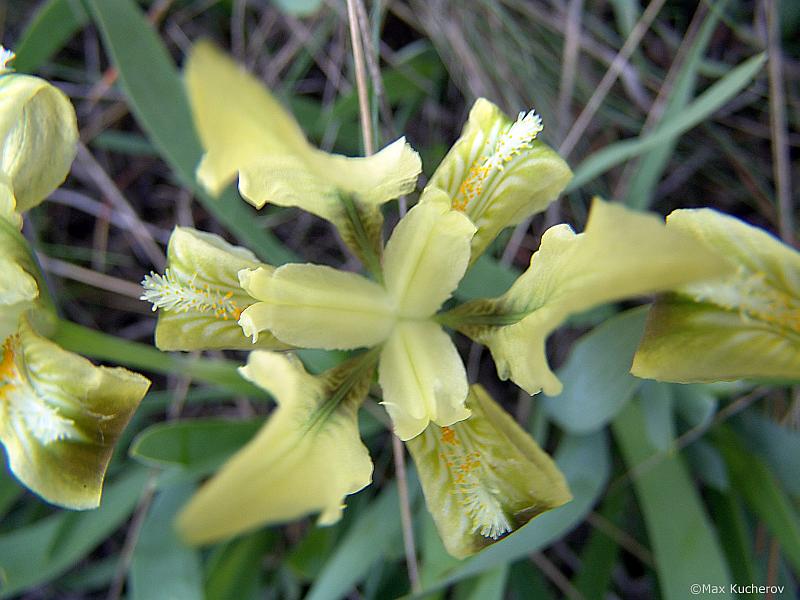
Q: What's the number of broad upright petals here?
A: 3